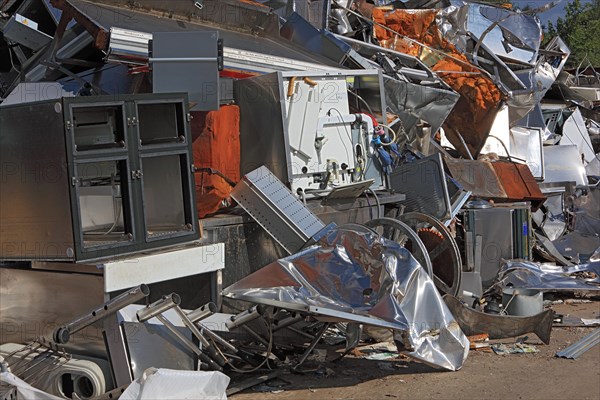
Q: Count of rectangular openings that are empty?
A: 4